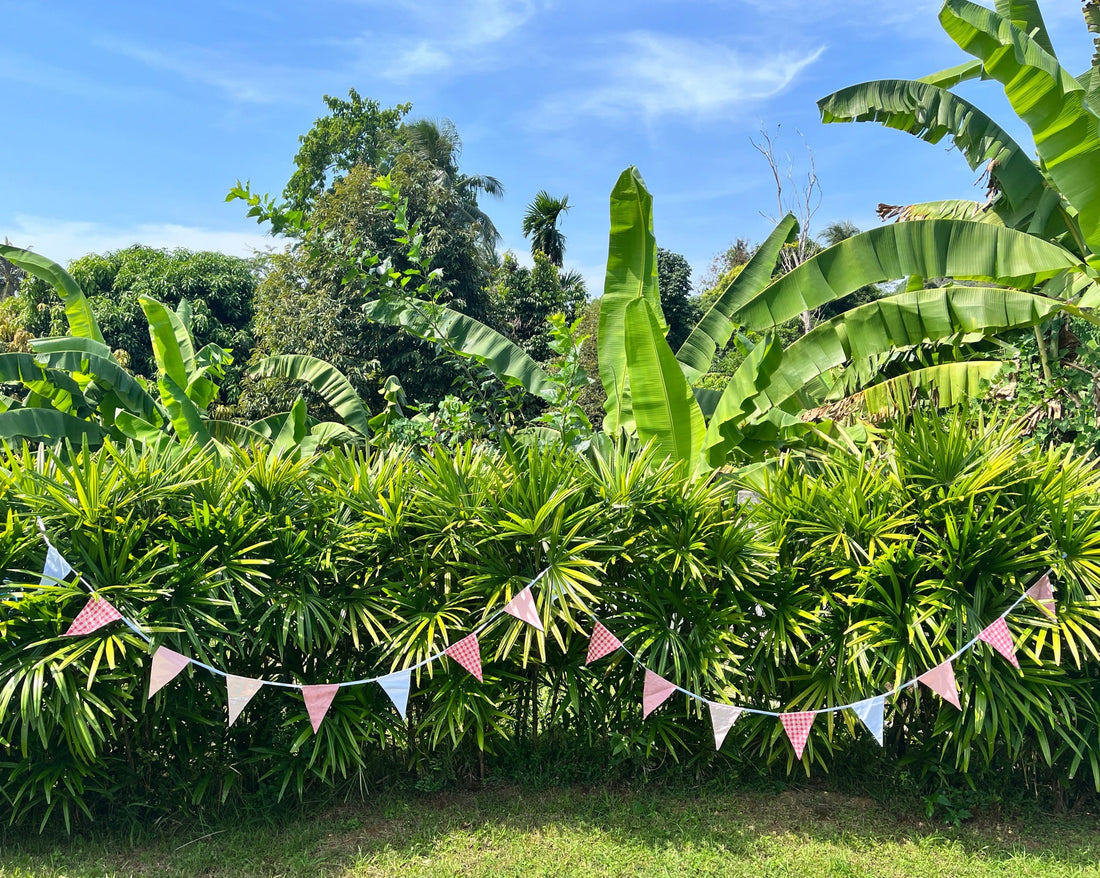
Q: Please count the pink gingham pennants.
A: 5